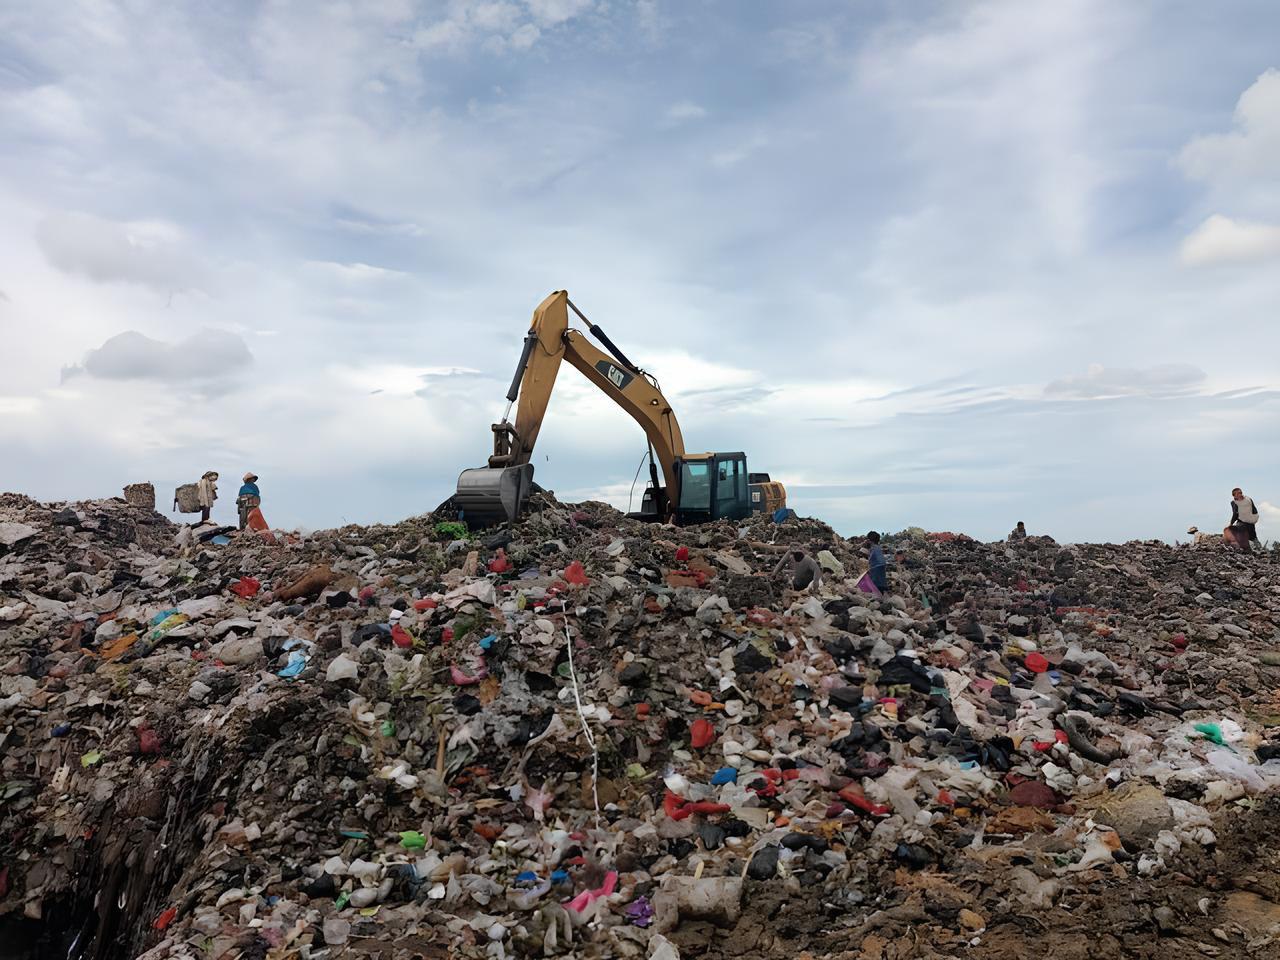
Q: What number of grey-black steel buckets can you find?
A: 1